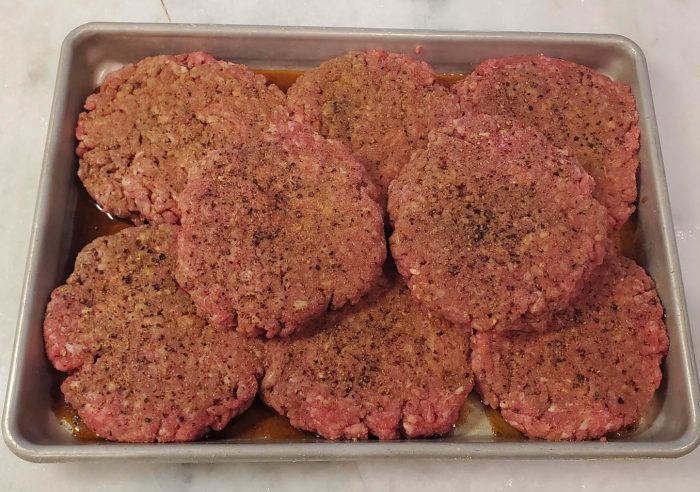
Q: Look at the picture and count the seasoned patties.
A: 8